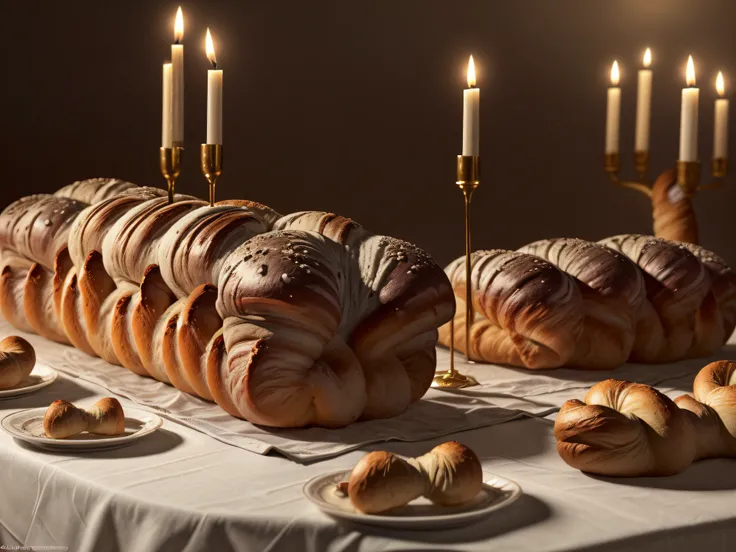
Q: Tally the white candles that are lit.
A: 7